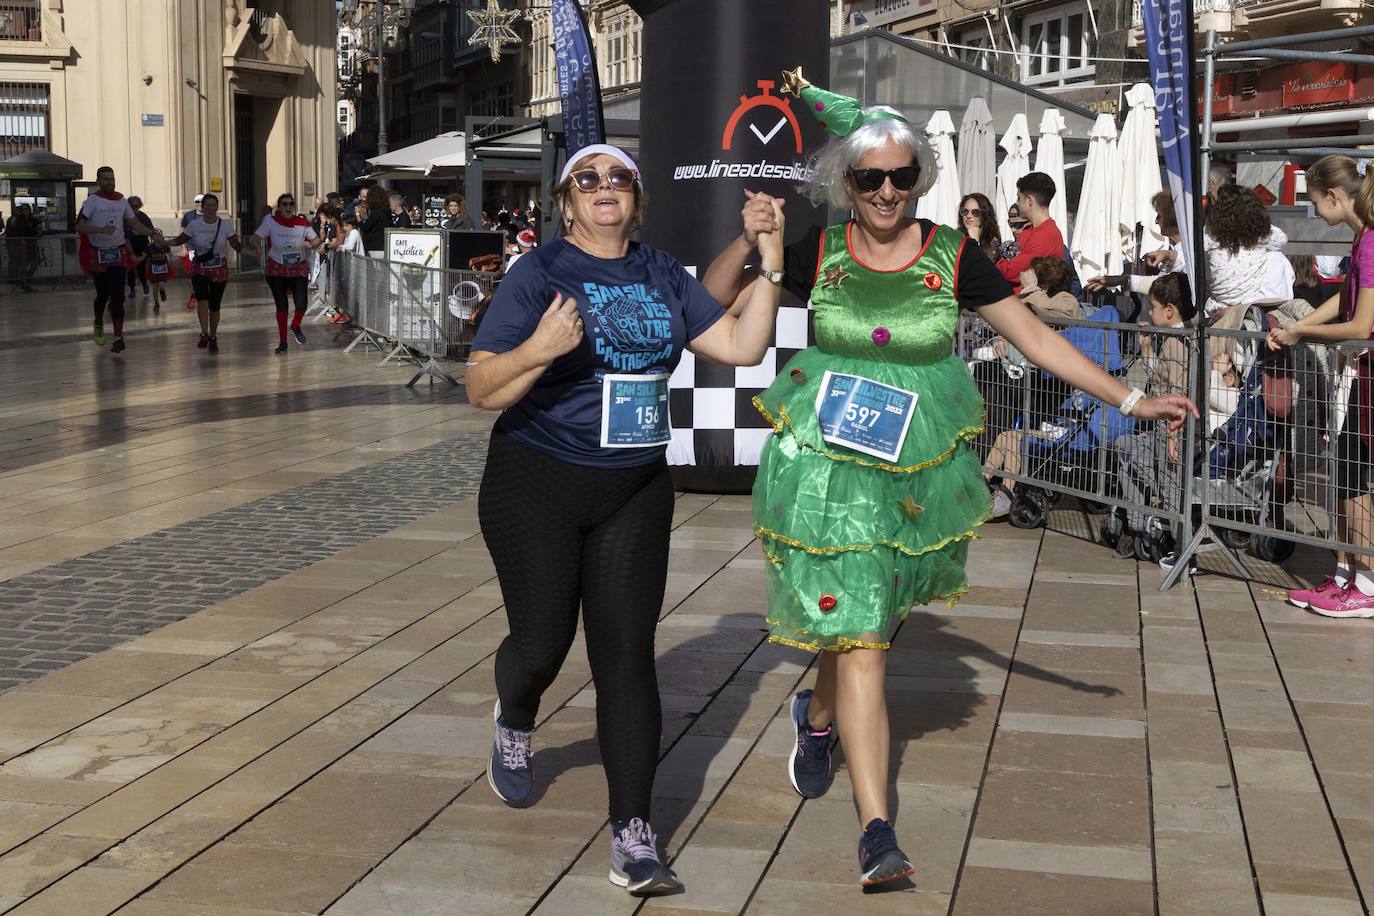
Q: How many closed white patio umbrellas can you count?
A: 6